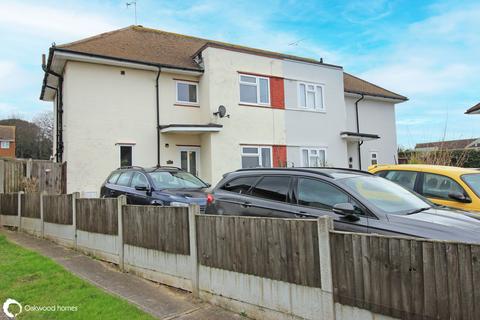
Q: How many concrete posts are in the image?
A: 6